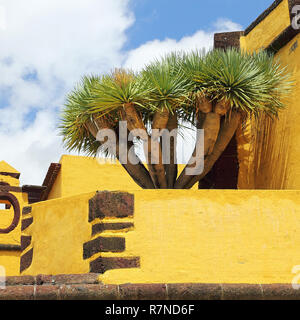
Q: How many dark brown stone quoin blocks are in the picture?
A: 8